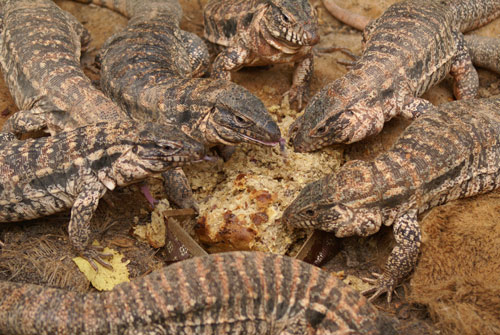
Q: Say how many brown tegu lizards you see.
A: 7